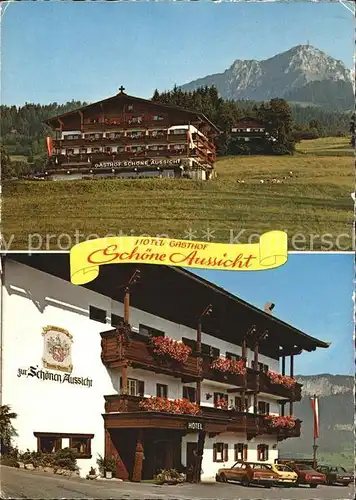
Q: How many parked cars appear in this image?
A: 4